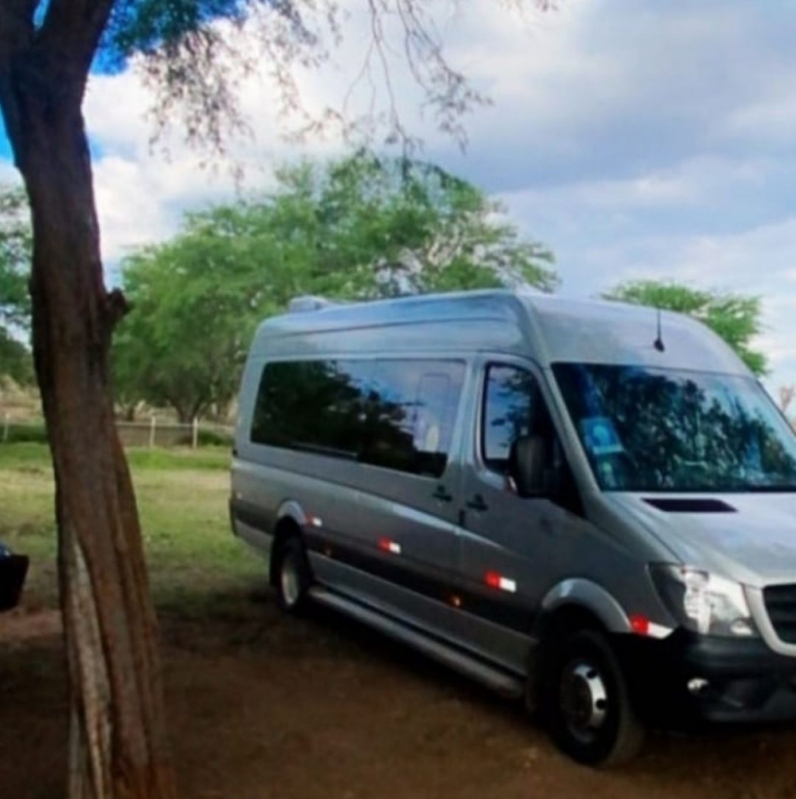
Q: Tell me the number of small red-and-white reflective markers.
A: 4